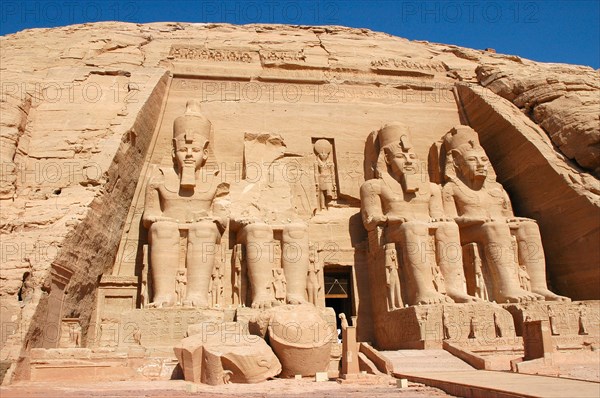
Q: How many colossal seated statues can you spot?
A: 4